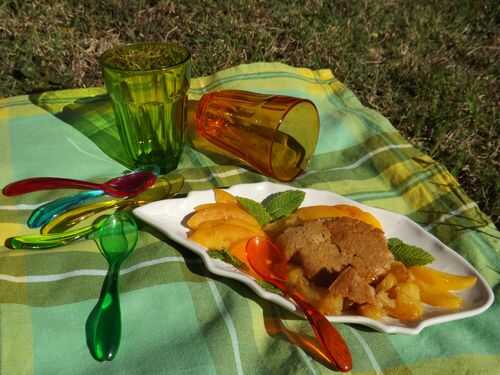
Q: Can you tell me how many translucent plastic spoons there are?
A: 6